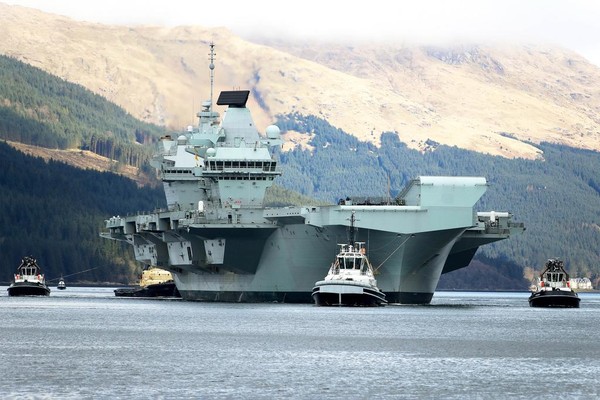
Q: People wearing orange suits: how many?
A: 0